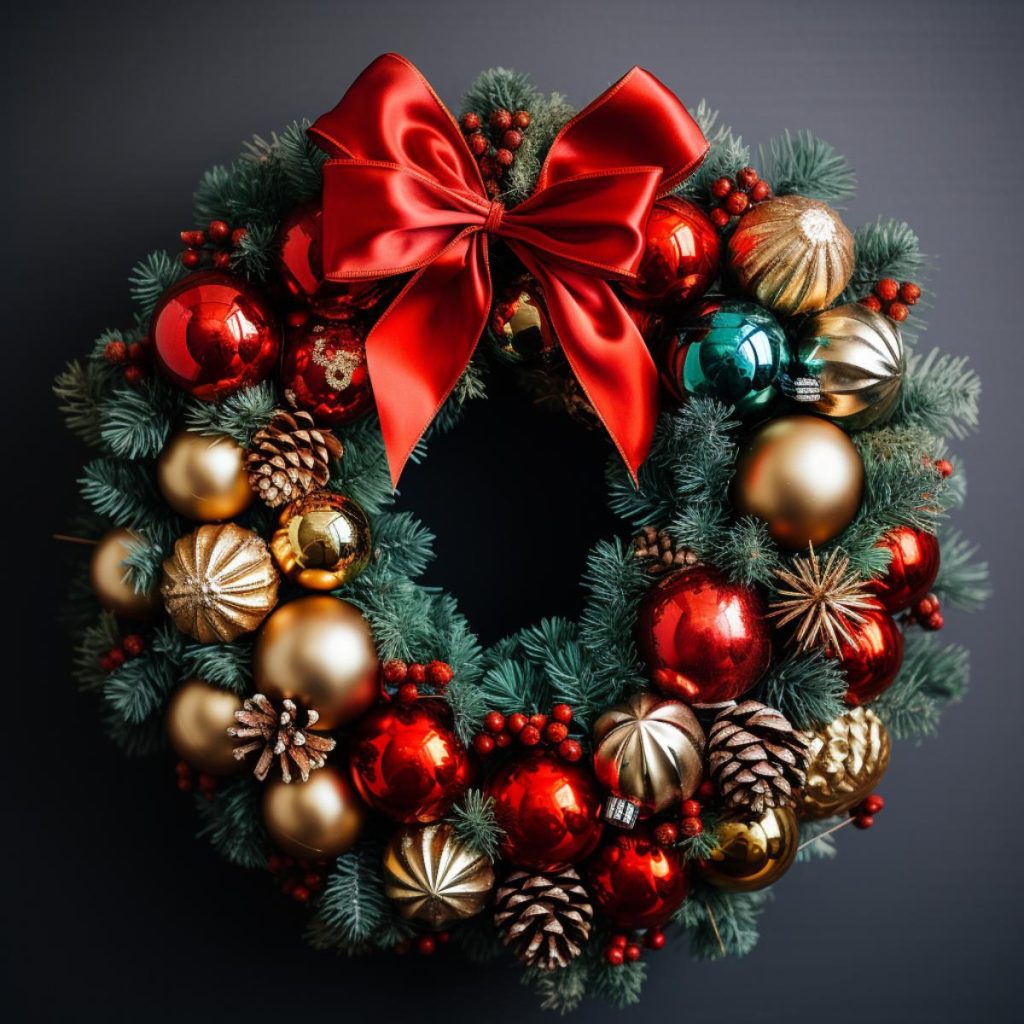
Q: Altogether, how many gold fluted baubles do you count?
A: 5